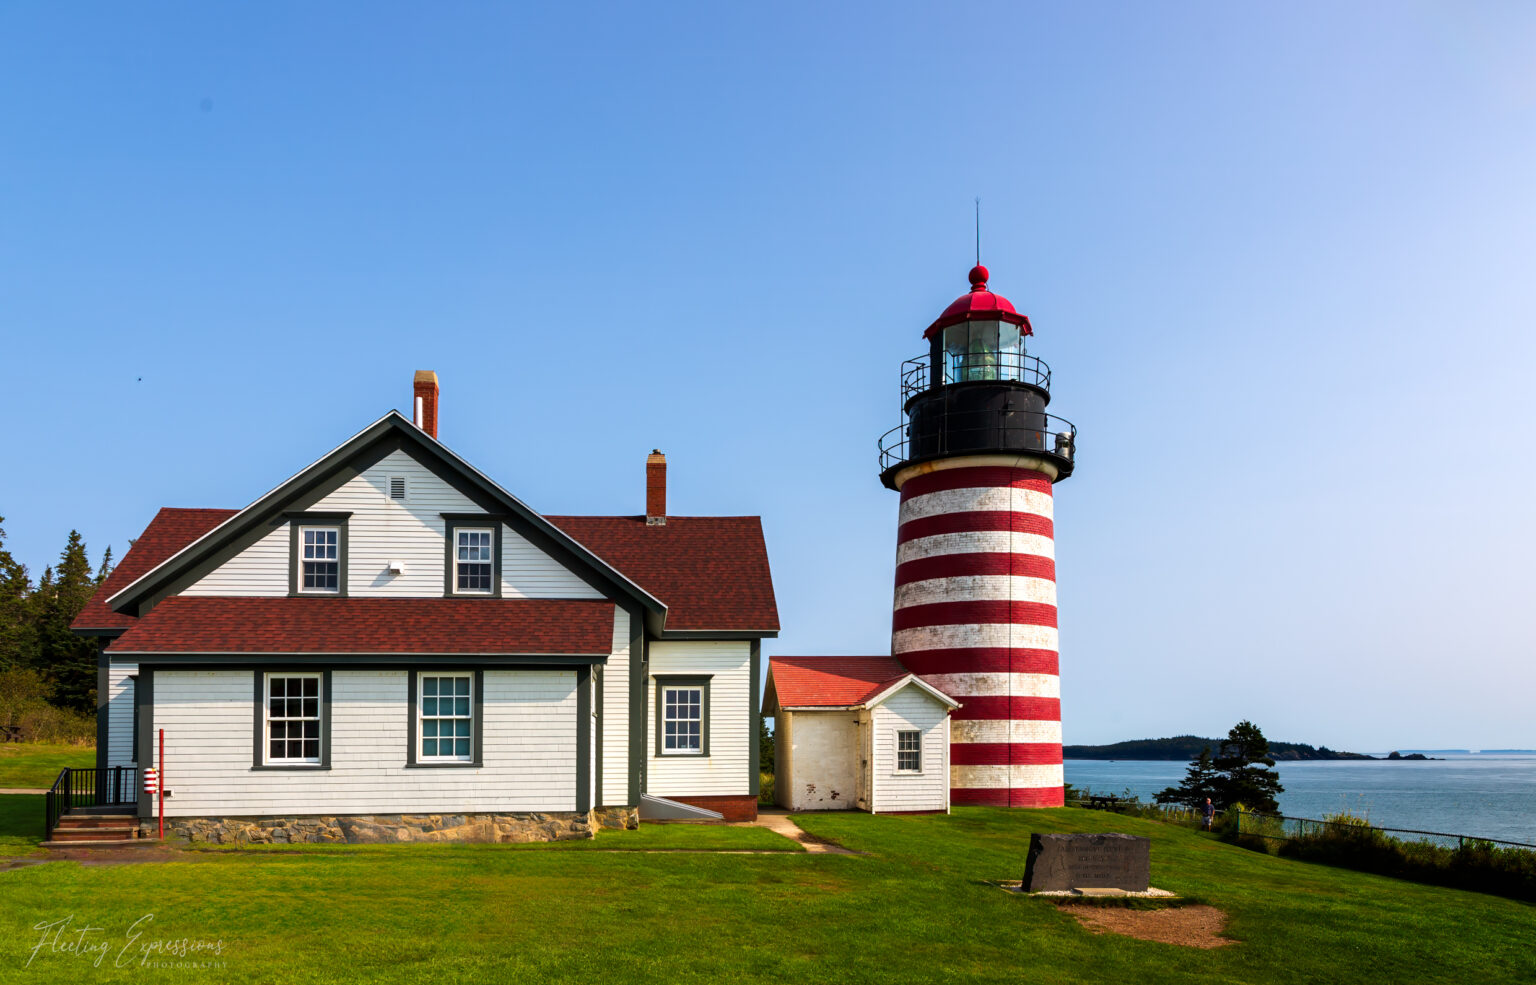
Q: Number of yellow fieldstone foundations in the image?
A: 1